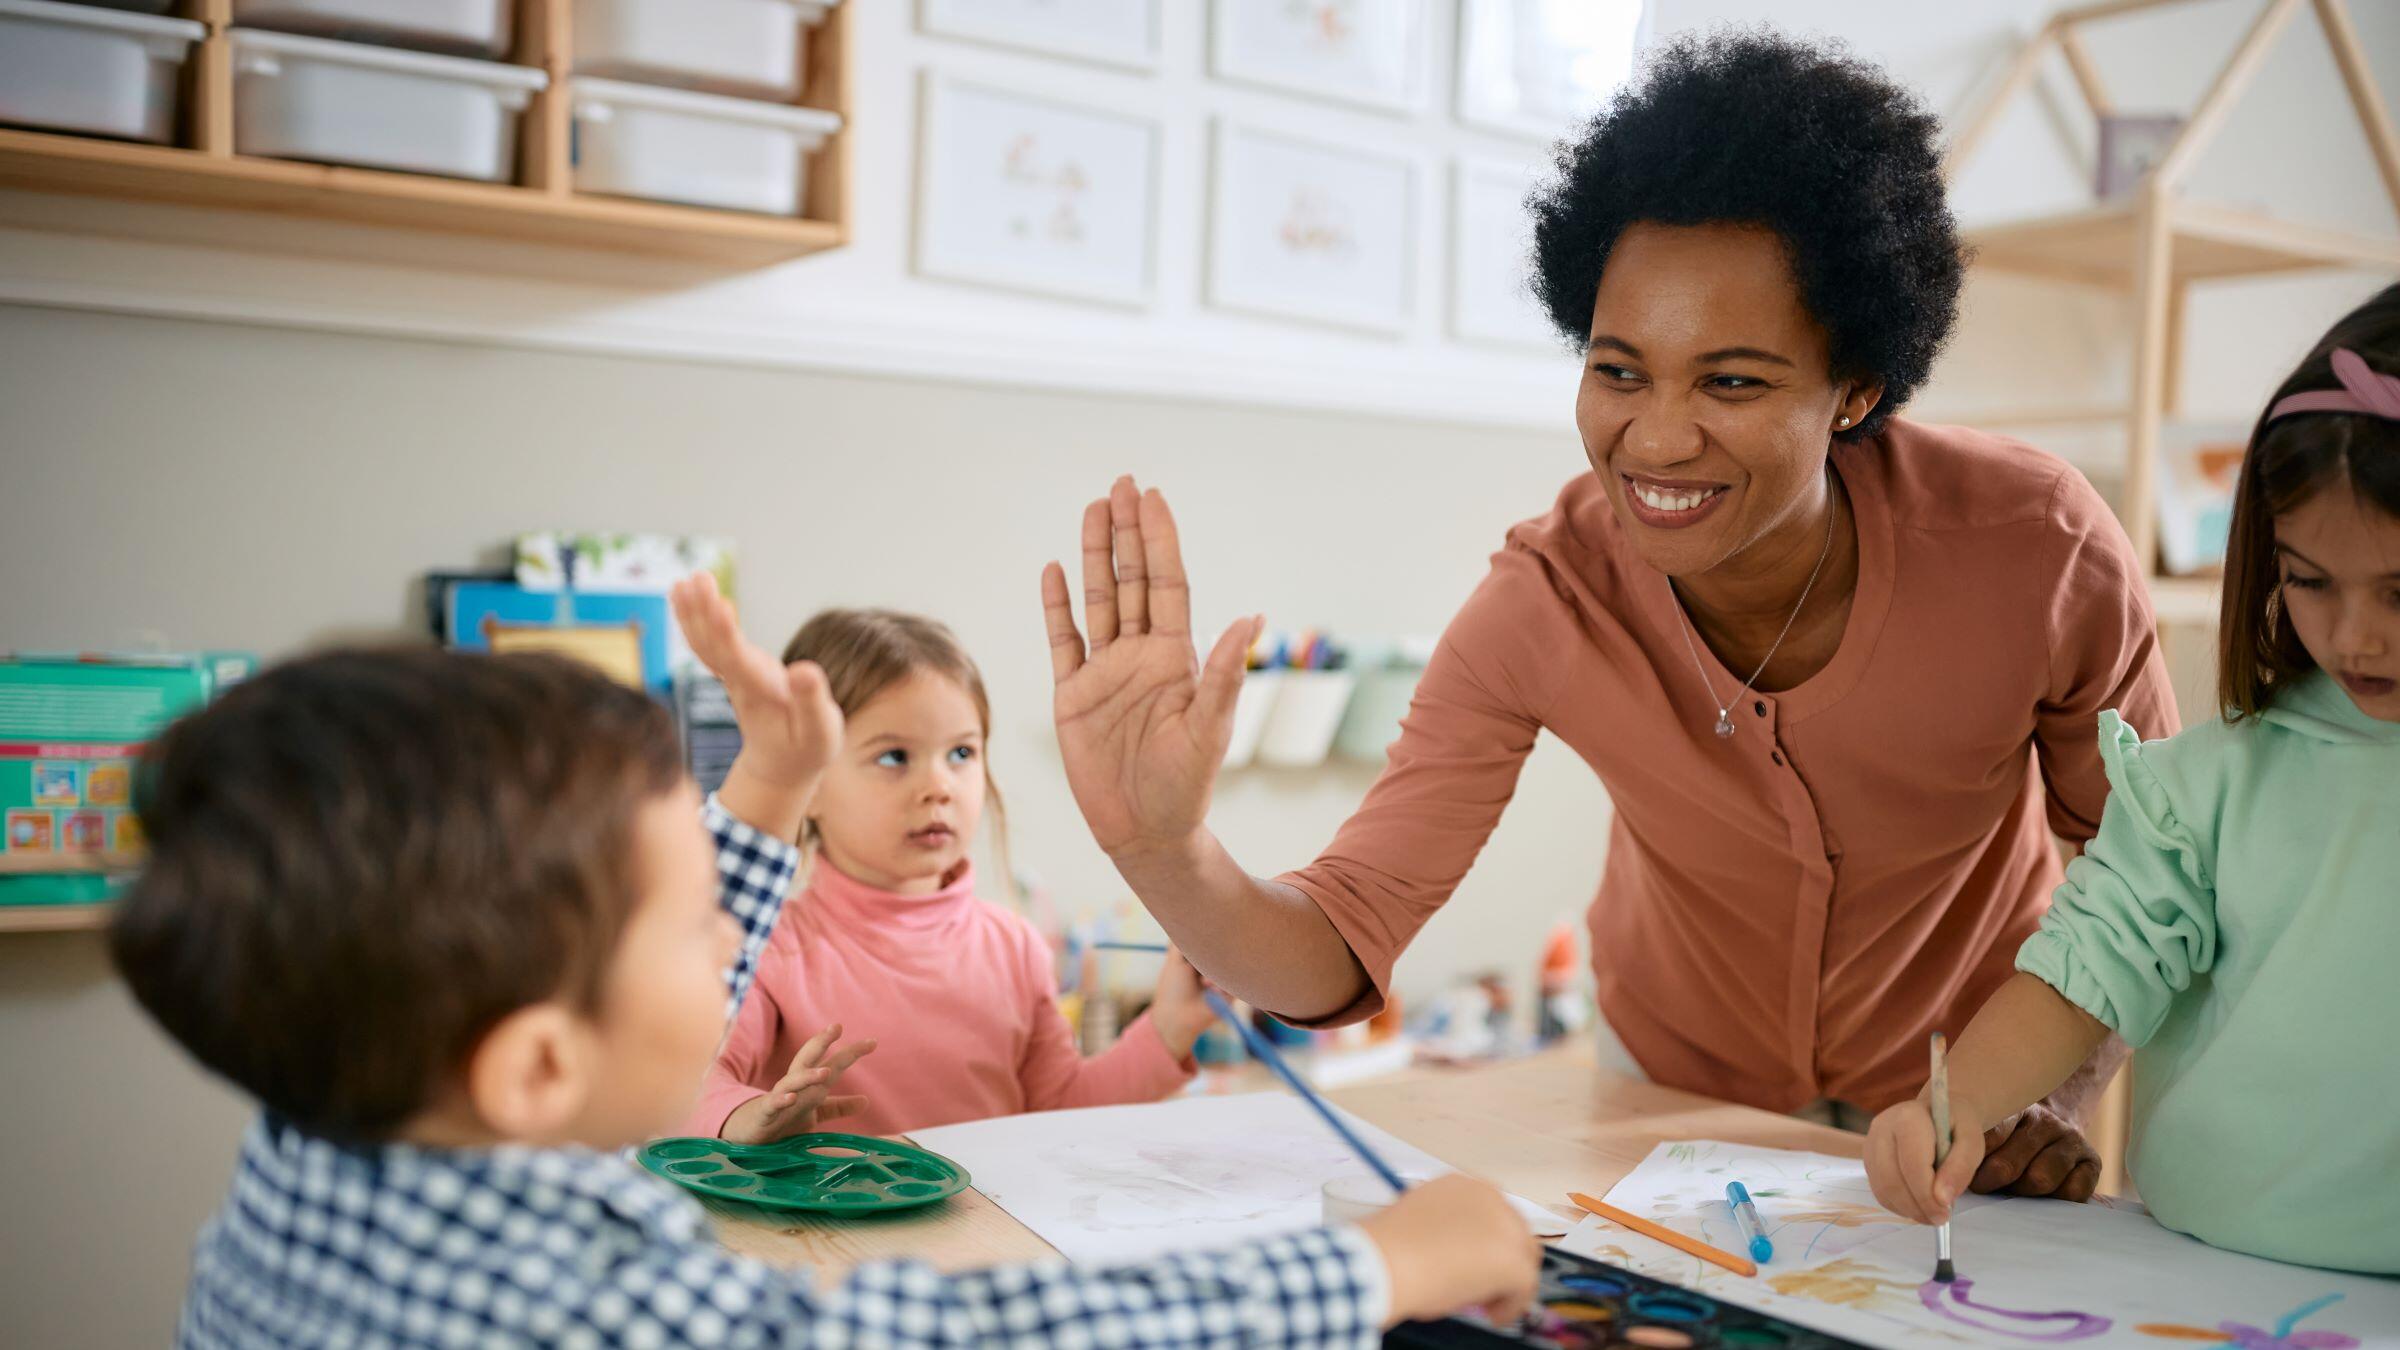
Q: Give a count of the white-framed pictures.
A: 6